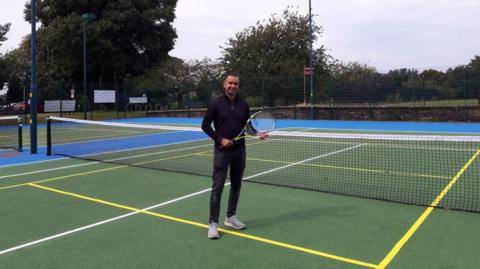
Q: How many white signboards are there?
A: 3